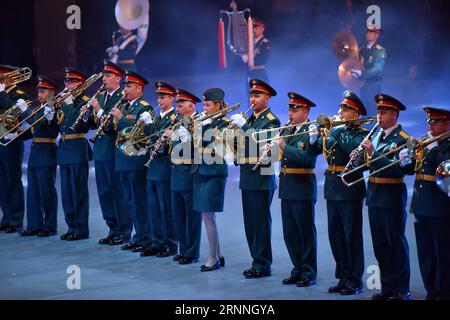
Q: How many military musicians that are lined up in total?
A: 13